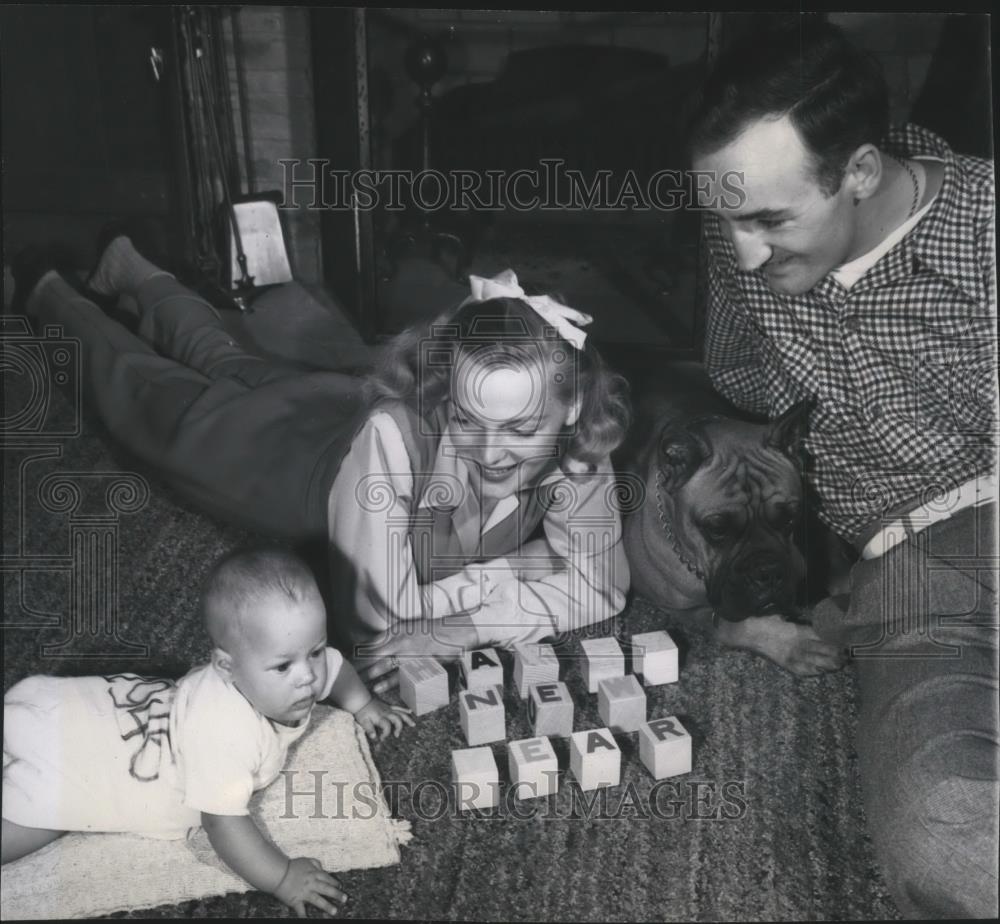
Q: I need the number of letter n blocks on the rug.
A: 1